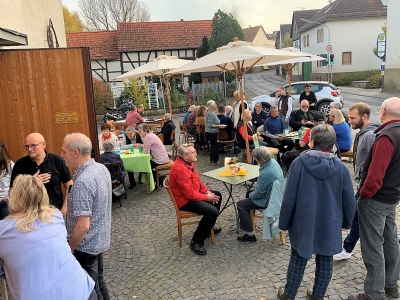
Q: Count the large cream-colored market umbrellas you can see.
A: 3